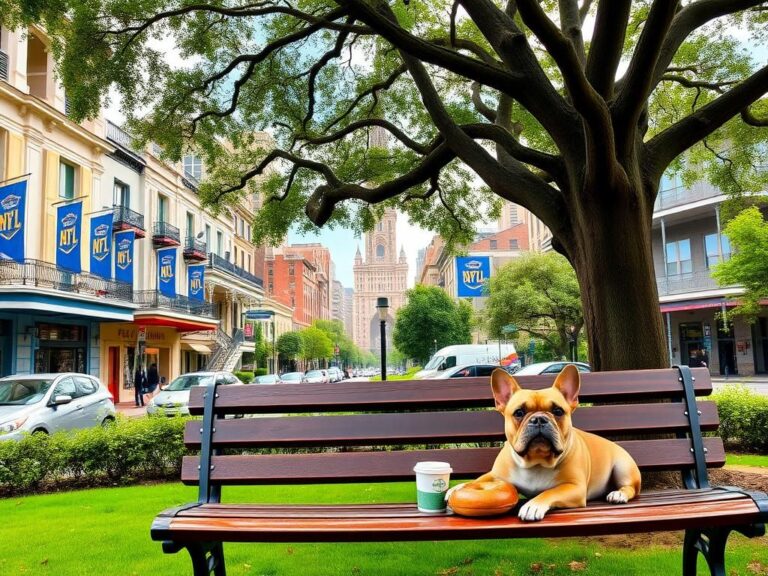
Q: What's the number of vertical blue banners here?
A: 7